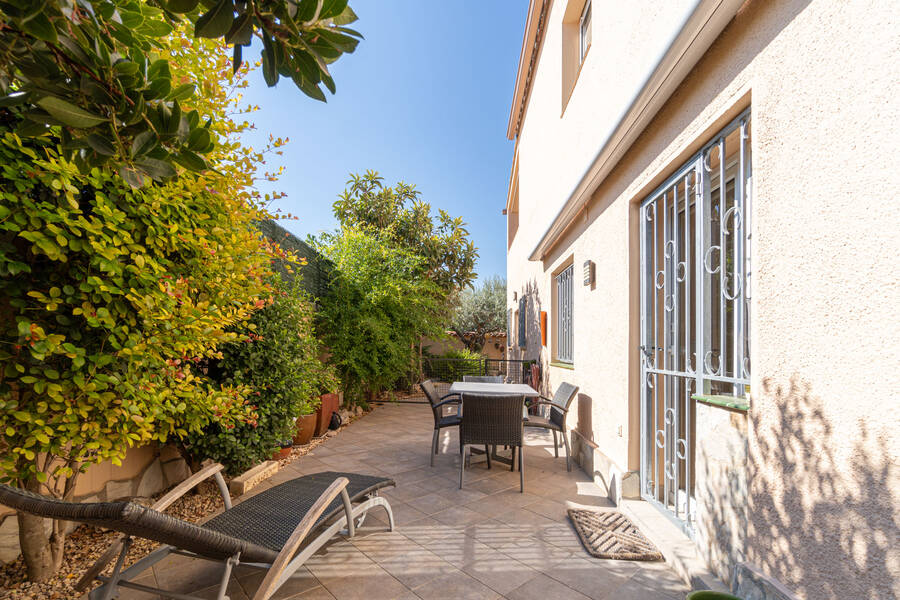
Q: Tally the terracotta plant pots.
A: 3